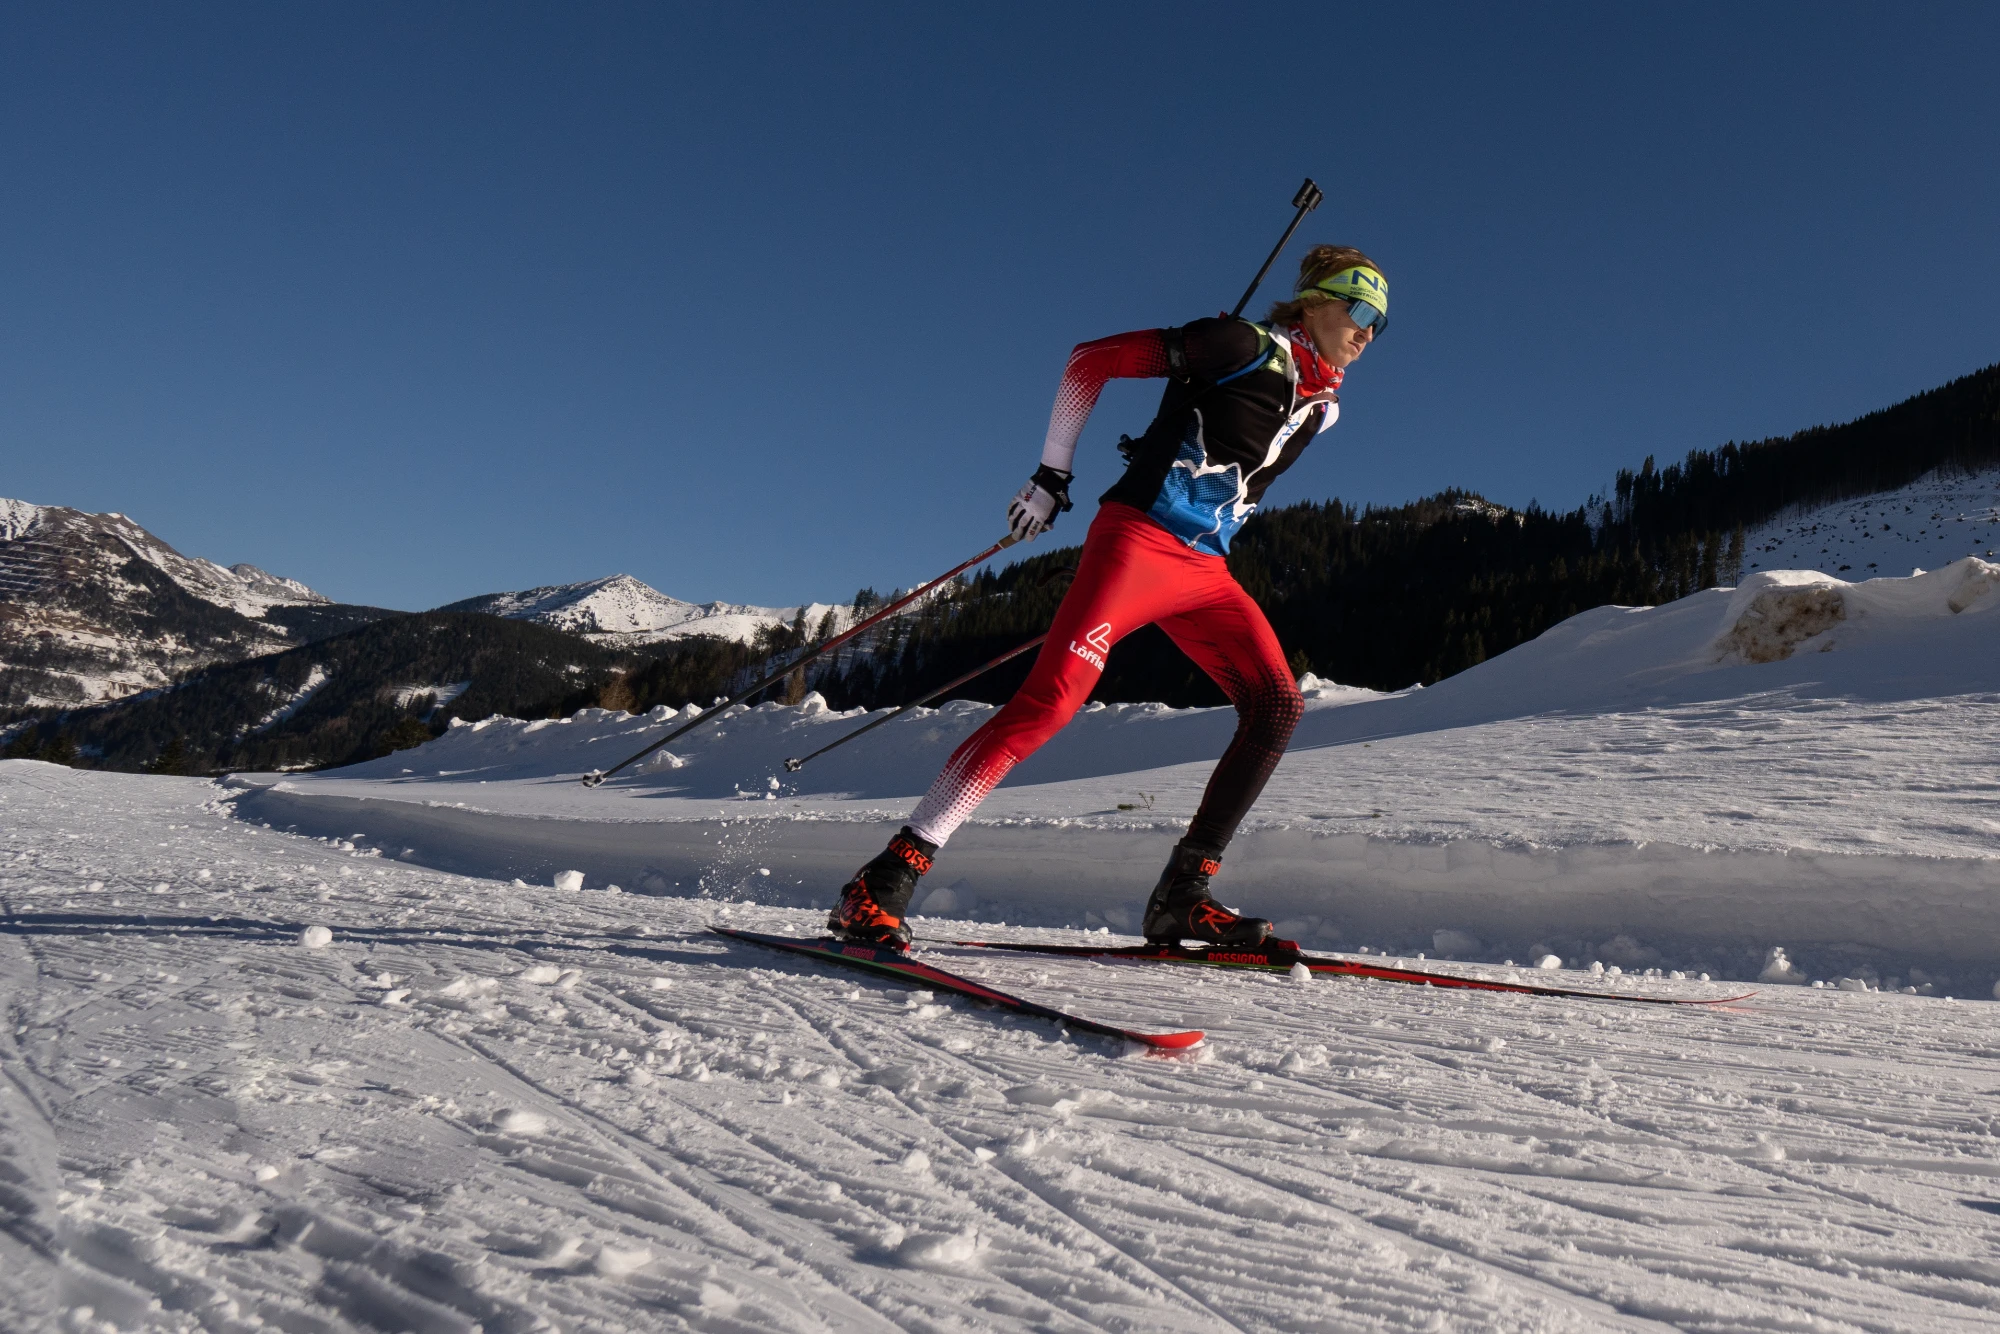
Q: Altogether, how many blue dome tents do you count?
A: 0